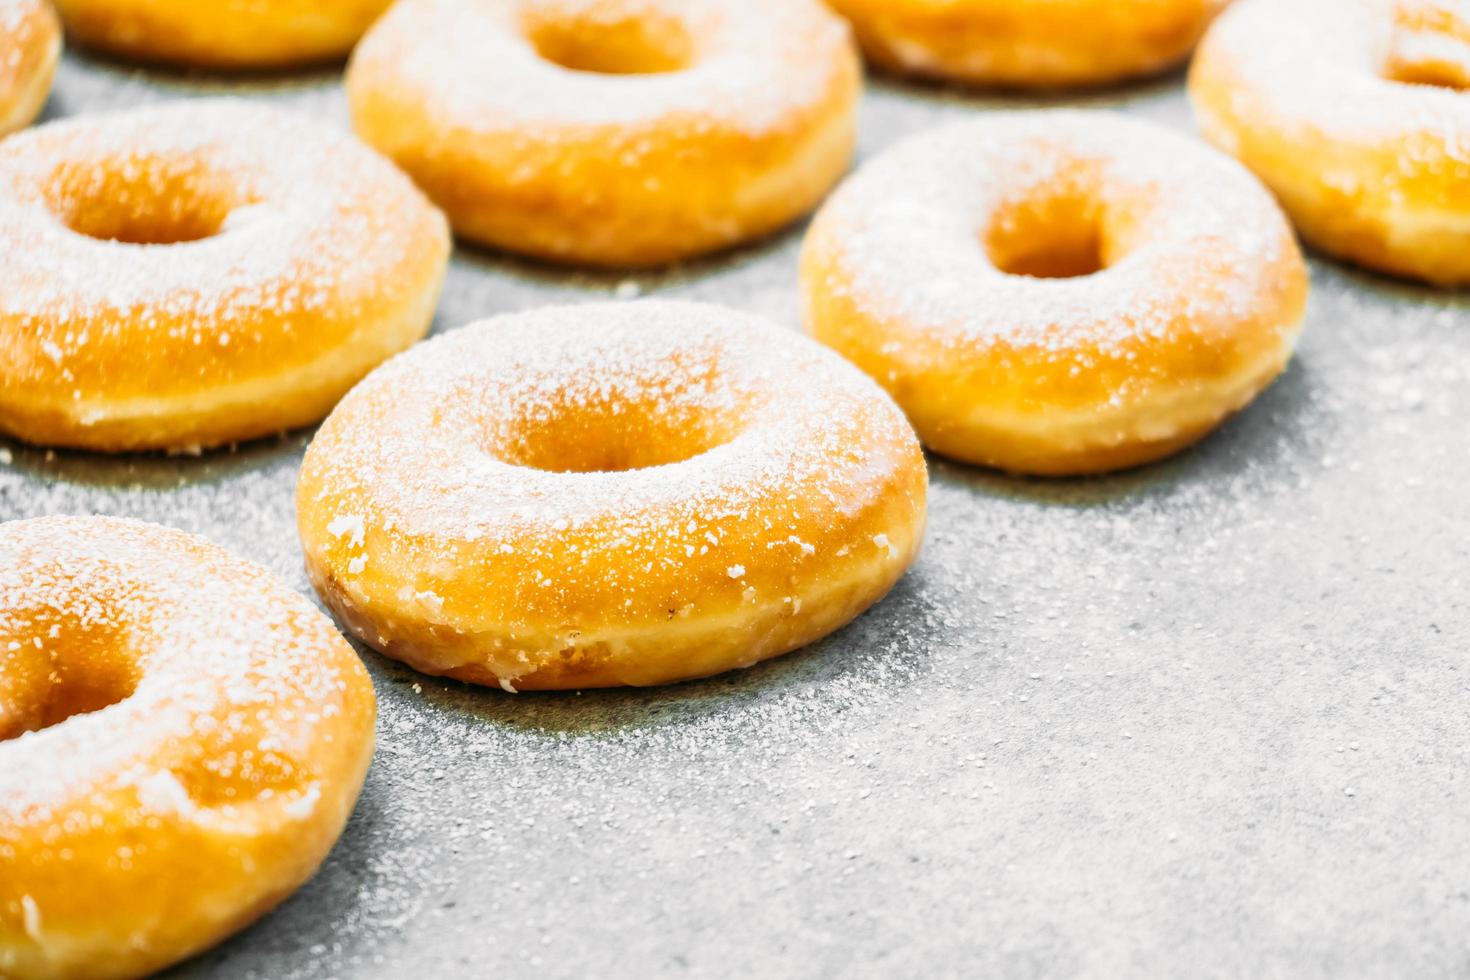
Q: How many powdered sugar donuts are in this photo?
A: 9